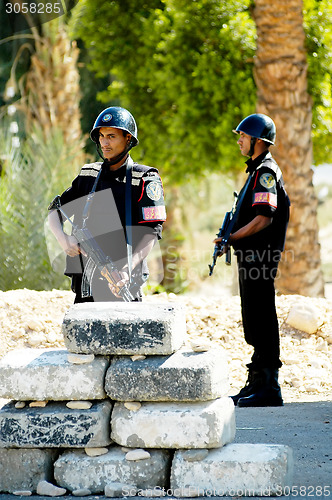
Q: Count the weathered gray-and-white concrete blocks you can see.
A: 8